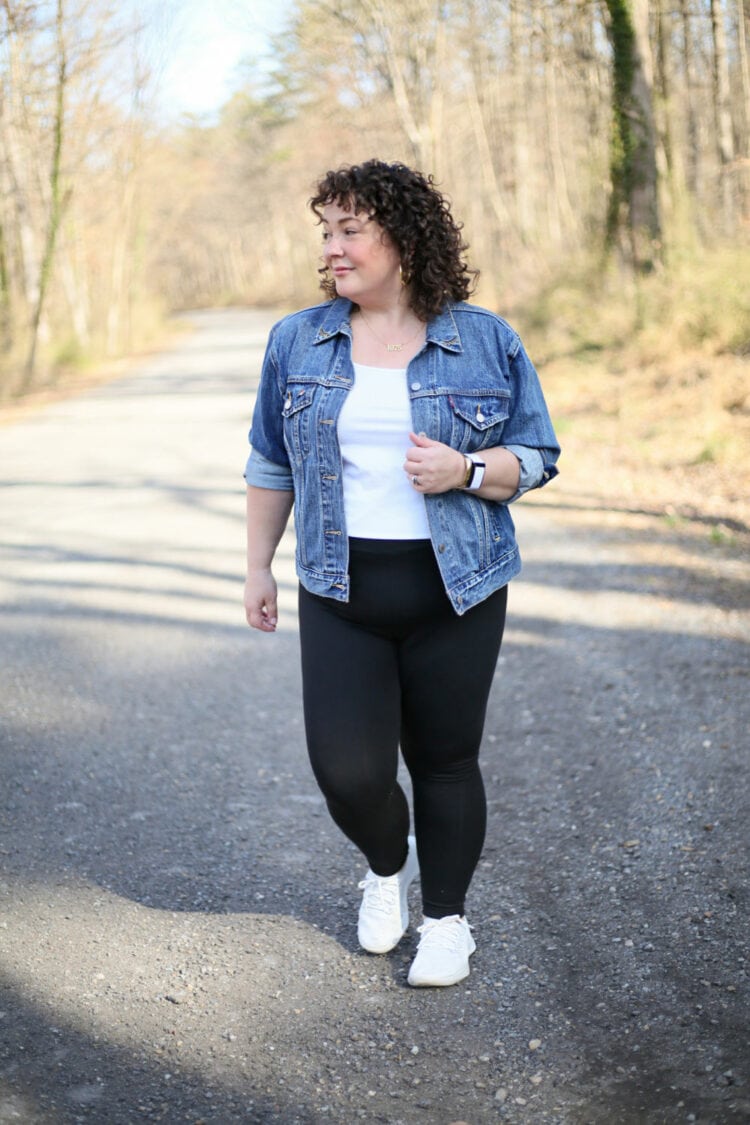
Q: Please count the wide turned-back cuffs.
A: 2